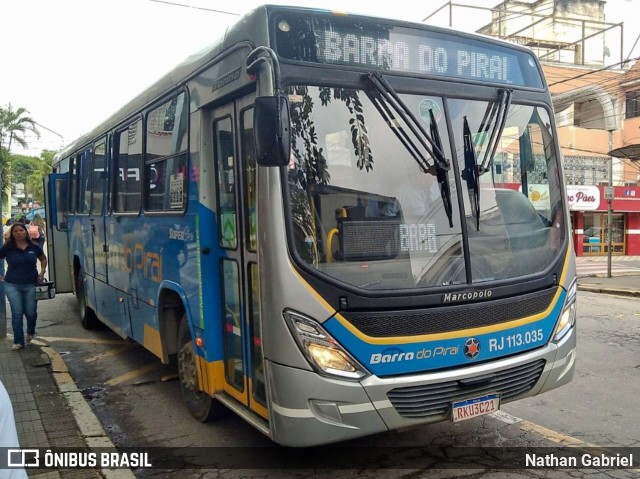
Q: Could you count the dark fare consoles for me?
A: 1